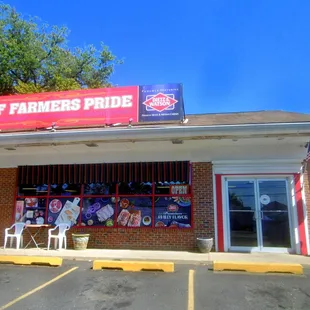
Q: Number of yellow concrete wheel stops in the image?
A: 3